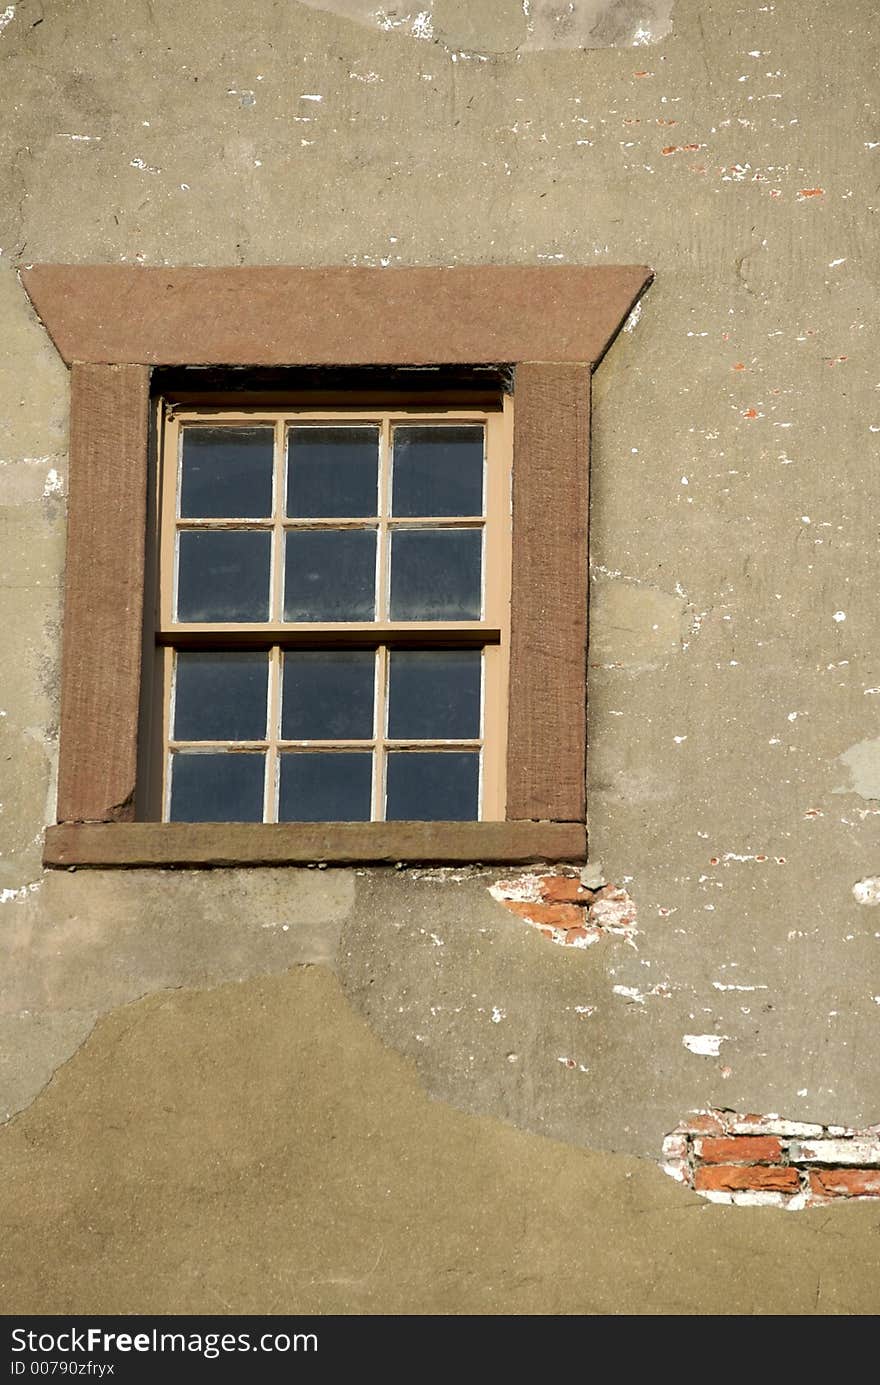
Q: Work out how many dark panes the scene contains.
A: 12